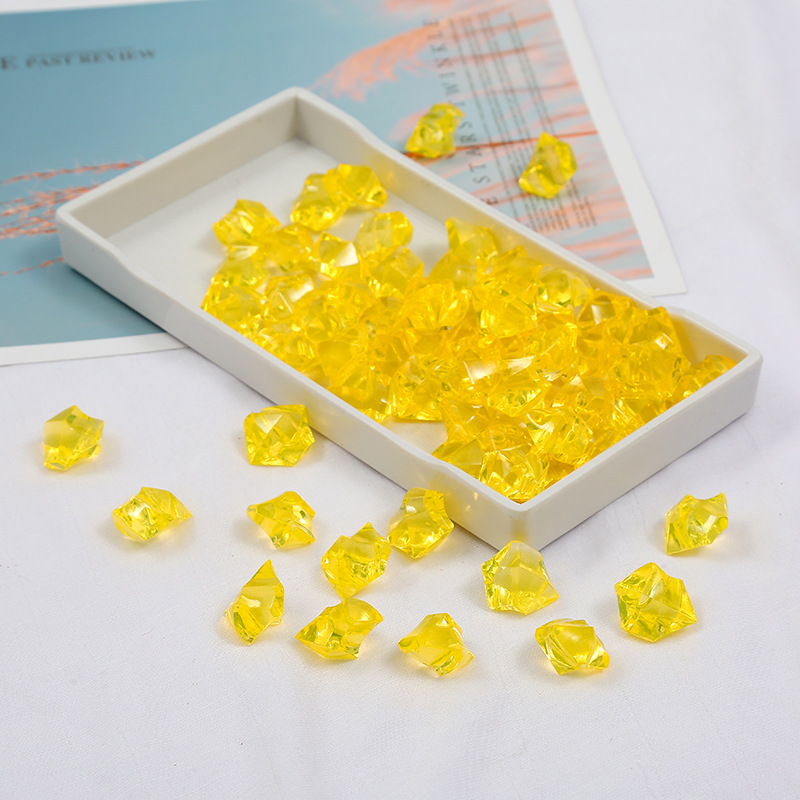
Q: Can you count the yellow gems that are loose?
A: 15